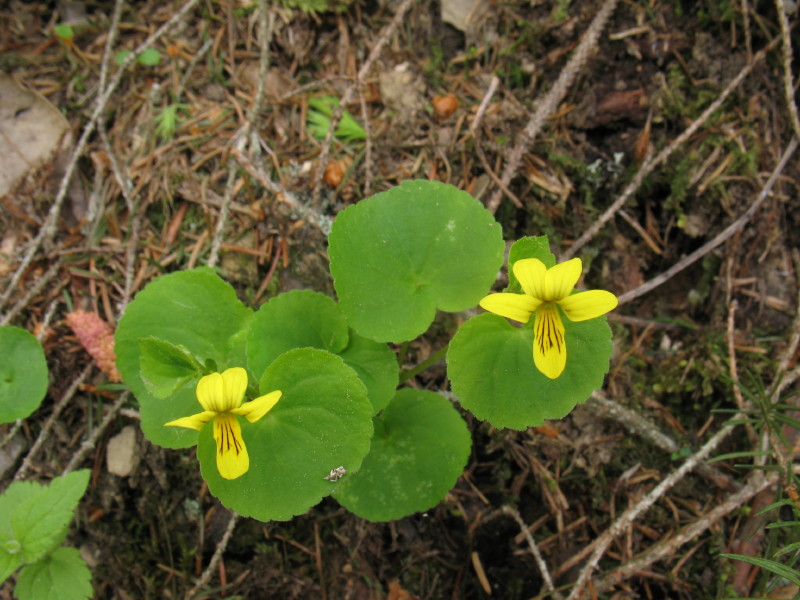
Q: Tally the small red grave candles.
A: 0